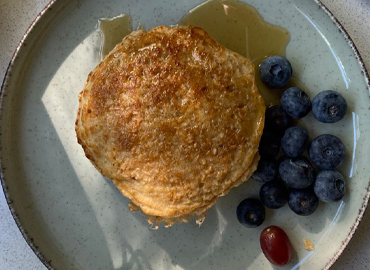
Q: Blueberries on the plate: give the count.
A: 13